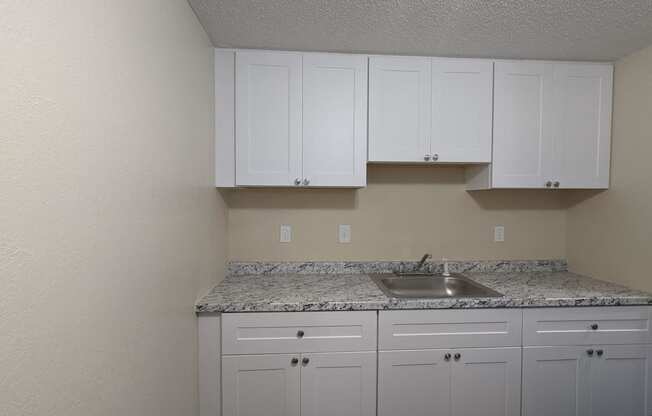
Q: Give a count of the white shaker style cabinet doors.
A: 12